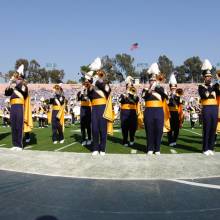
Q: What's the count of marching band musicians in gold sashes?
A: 8